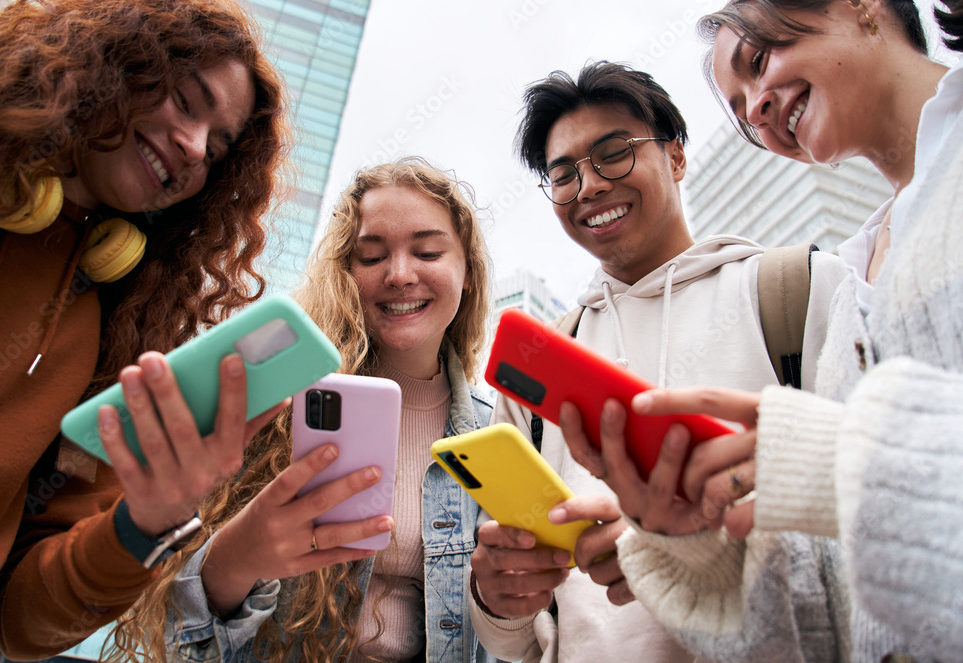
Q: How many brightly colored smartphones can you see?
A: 4